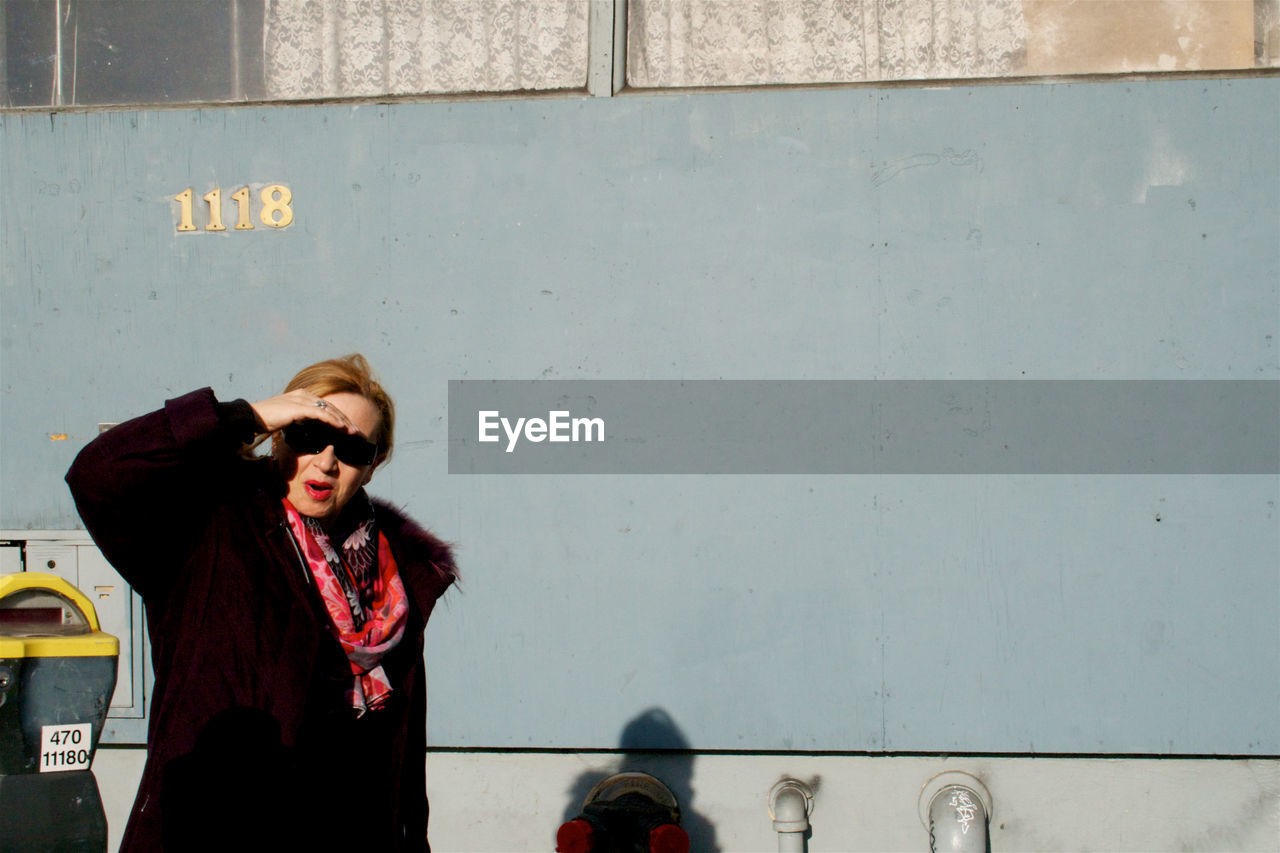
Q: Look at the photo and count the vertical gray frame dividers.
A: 1